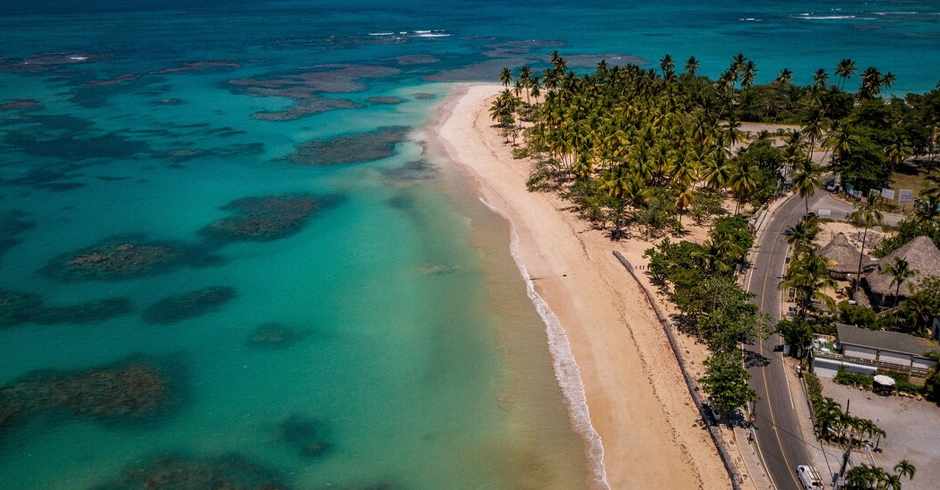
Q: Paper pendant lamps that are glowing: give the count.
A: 0